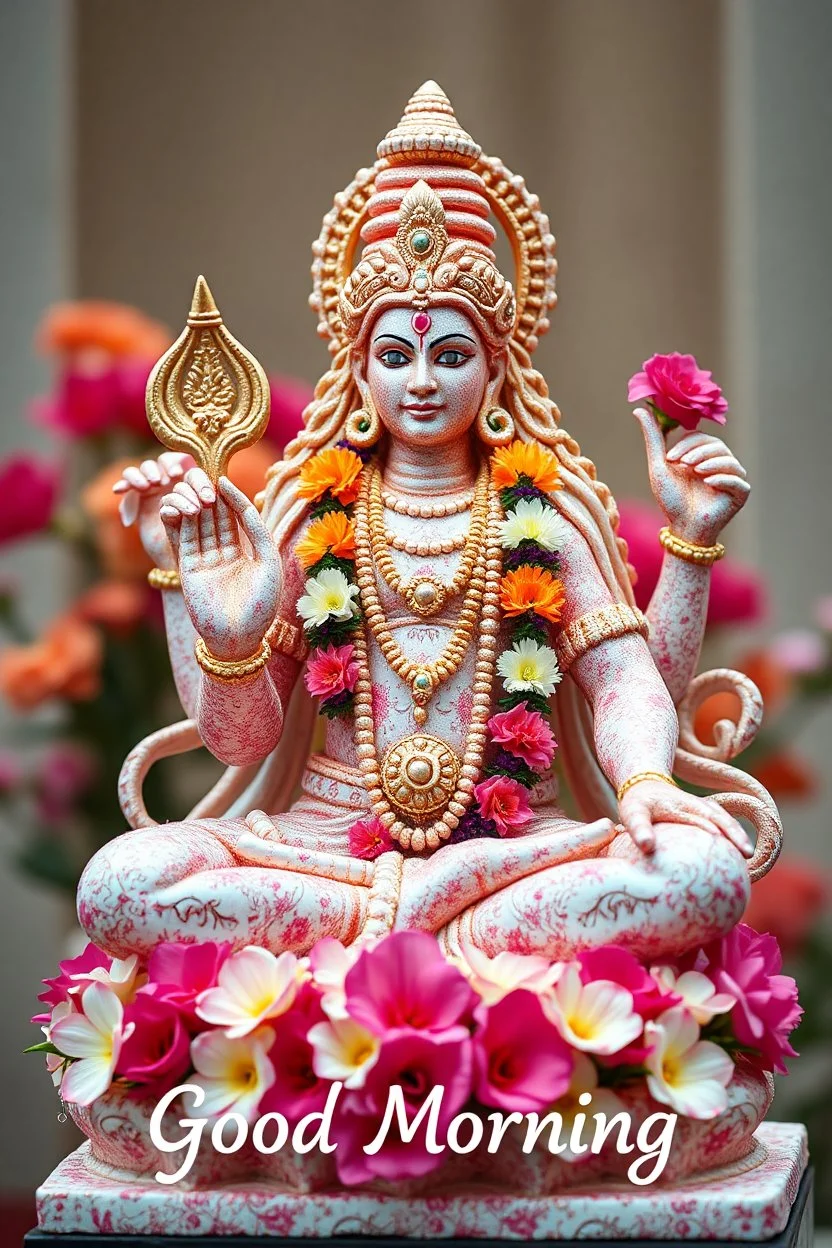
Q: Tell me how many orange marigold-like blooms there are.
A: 4